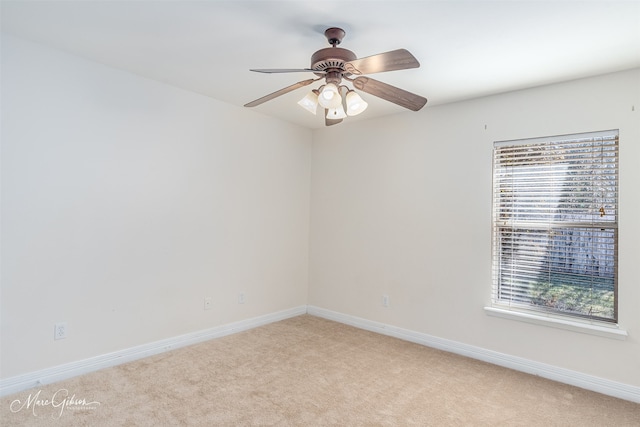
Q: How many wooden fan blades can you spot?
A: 5